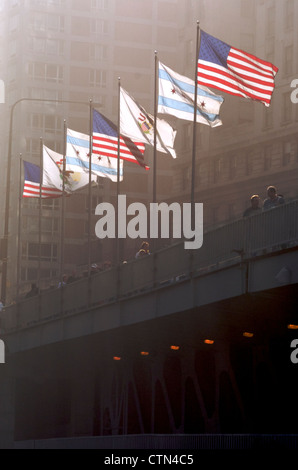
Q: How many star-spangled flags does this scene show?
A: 3